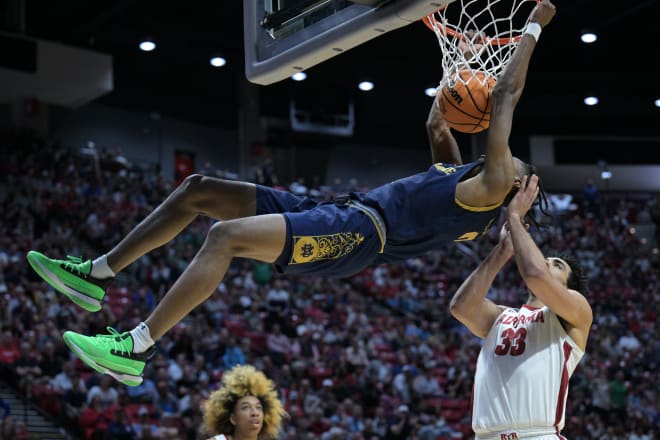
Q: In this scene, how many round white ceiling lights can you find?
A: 8